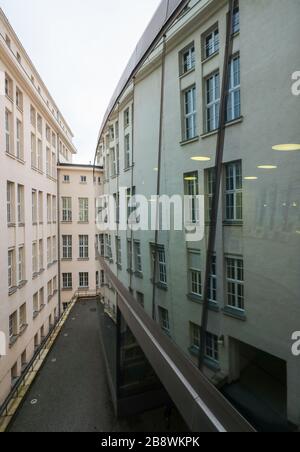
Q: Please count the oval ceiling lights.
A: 5